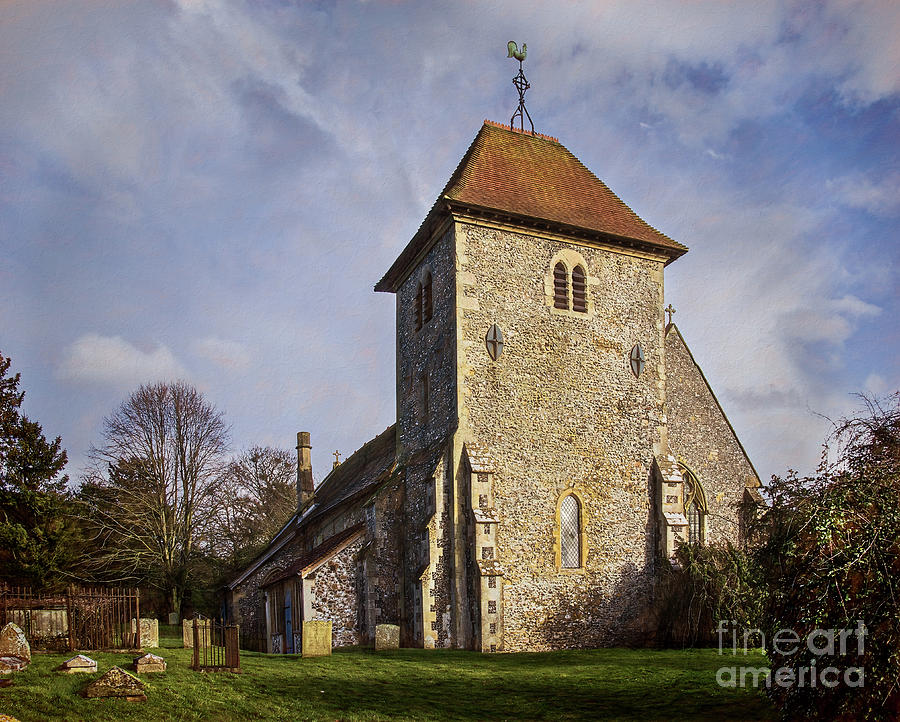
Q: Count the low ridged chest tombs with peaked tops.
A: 3